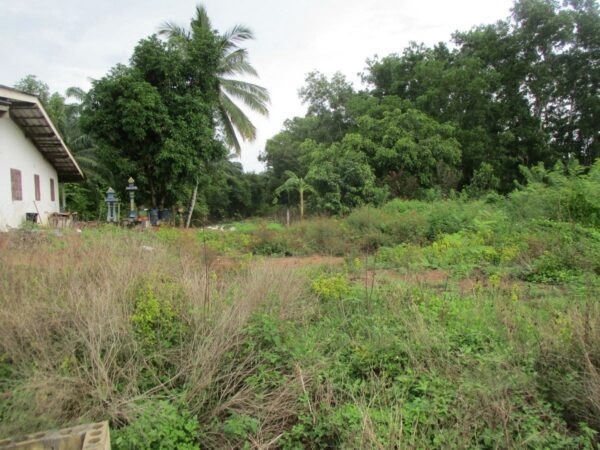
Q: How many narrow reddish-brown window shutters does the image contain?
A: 3